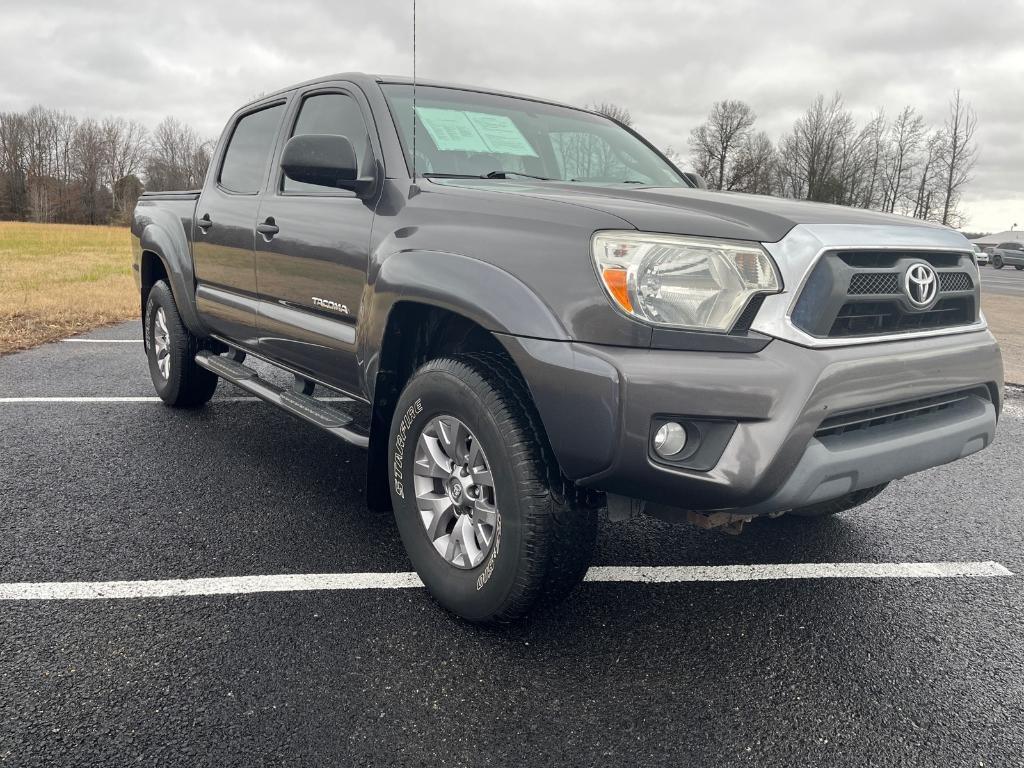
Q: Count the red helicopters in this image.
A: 0